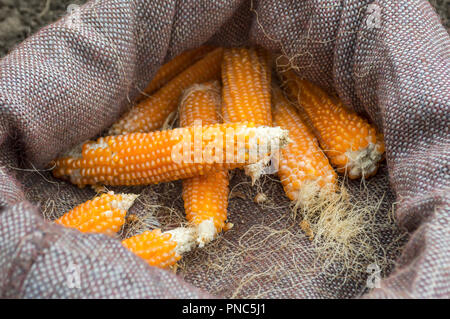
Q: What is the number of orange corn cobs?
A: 9